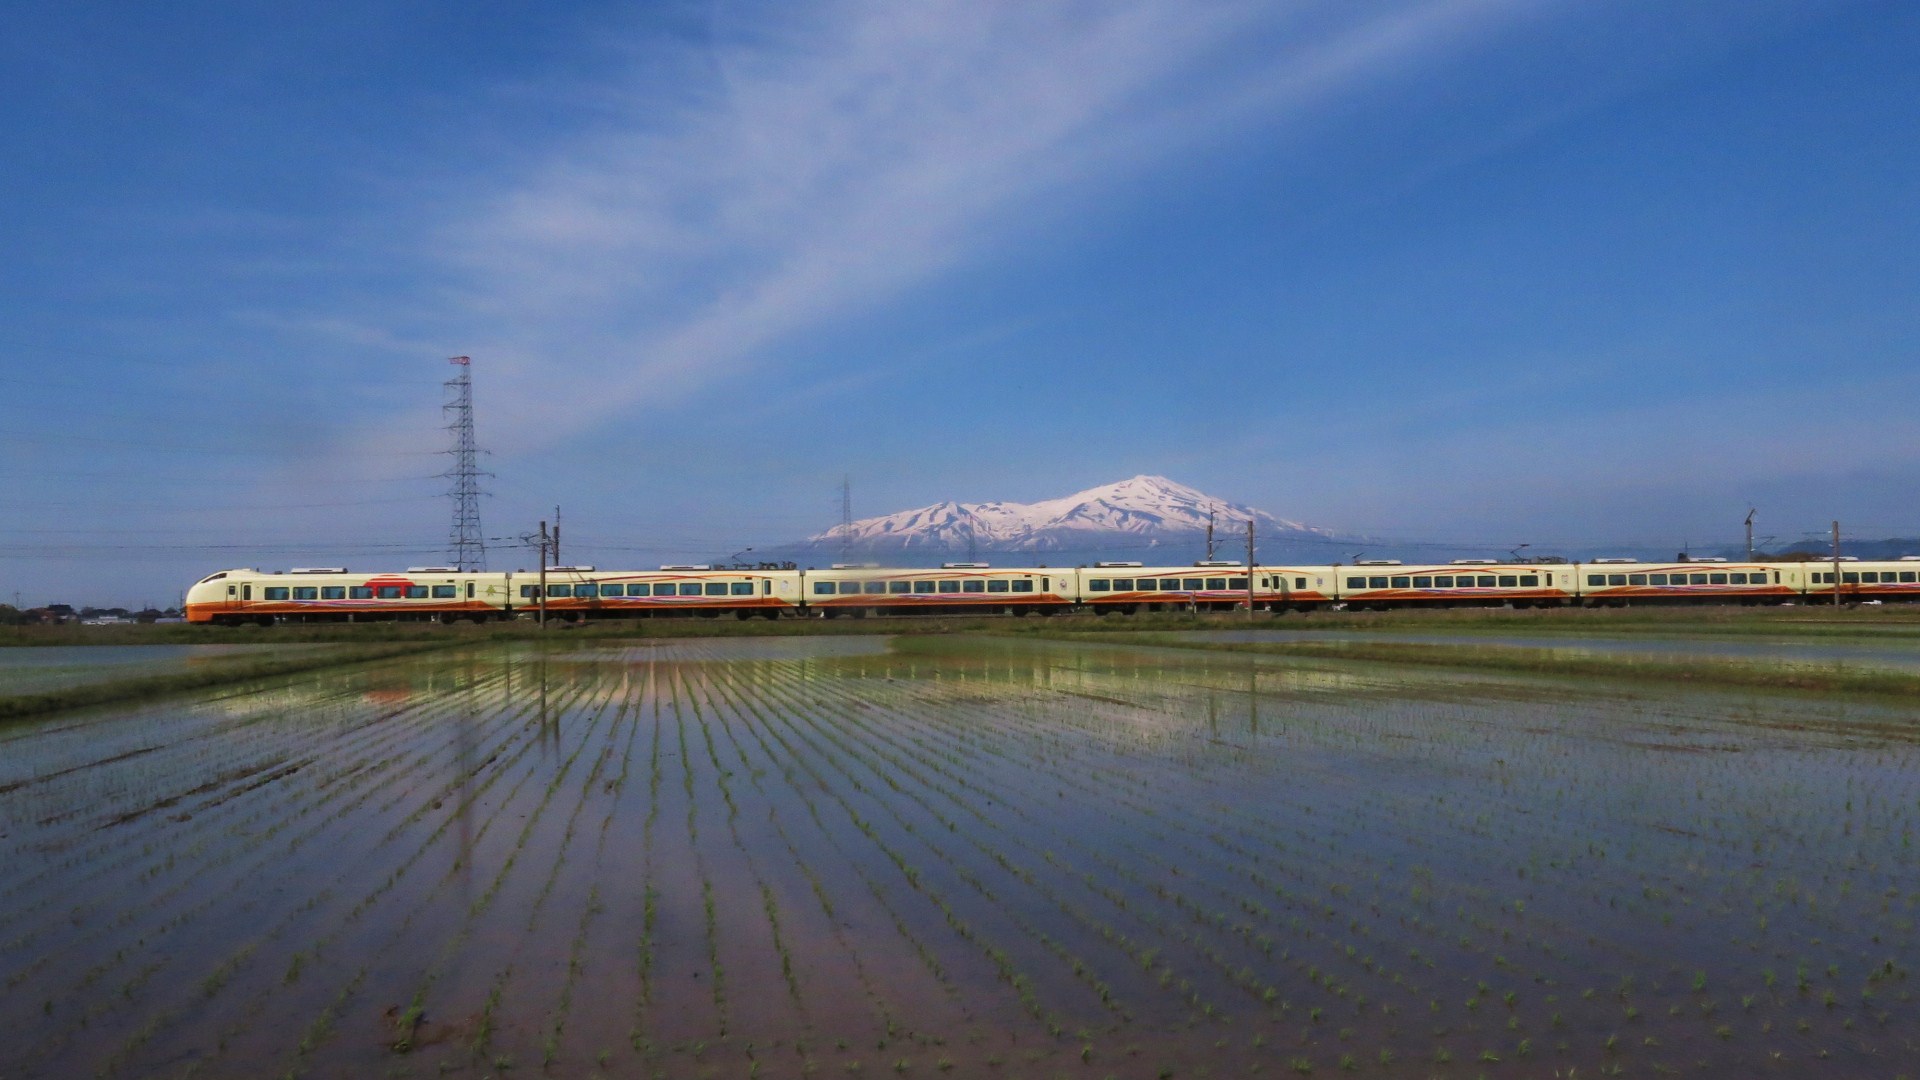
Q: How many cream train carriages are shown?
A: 7